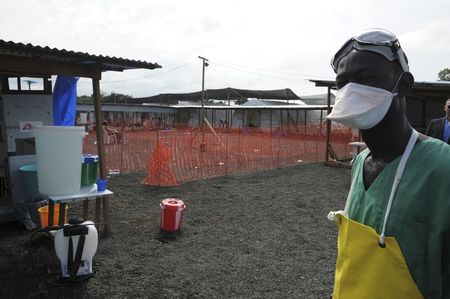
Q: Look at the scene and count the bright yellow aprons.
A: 1